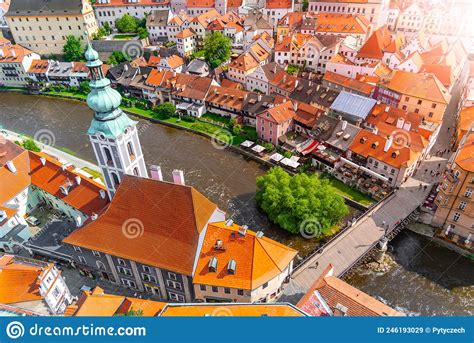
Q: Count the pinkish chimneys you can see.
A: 2